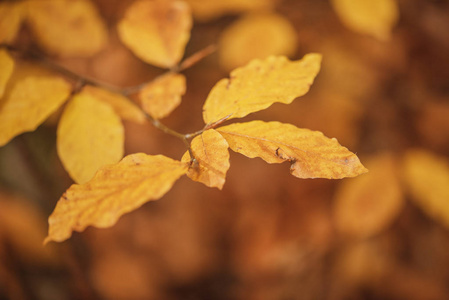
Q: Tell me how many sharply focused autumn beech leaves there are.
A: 4